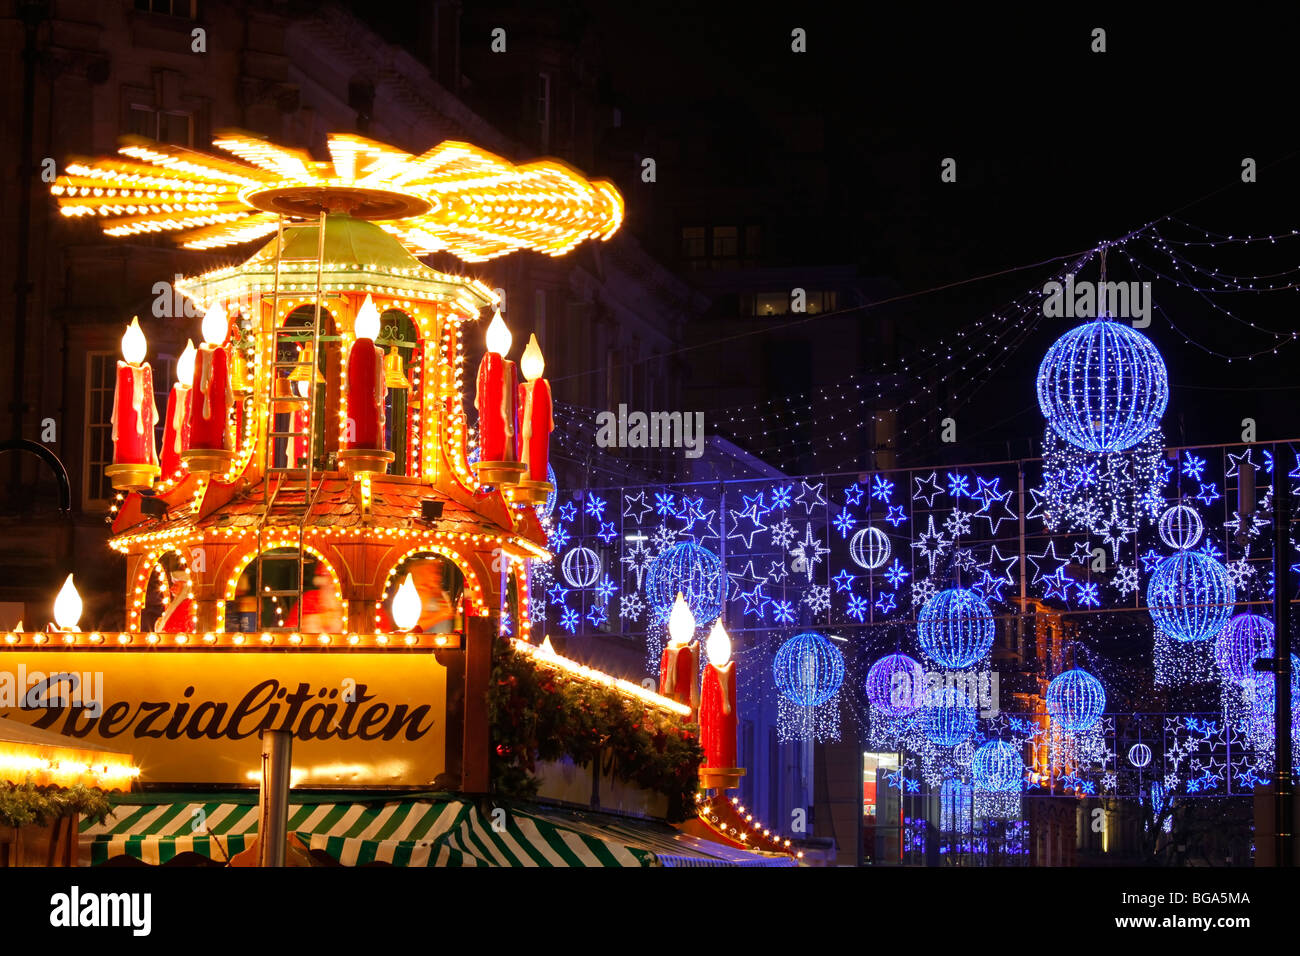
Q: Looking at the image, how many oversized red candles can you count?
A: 8